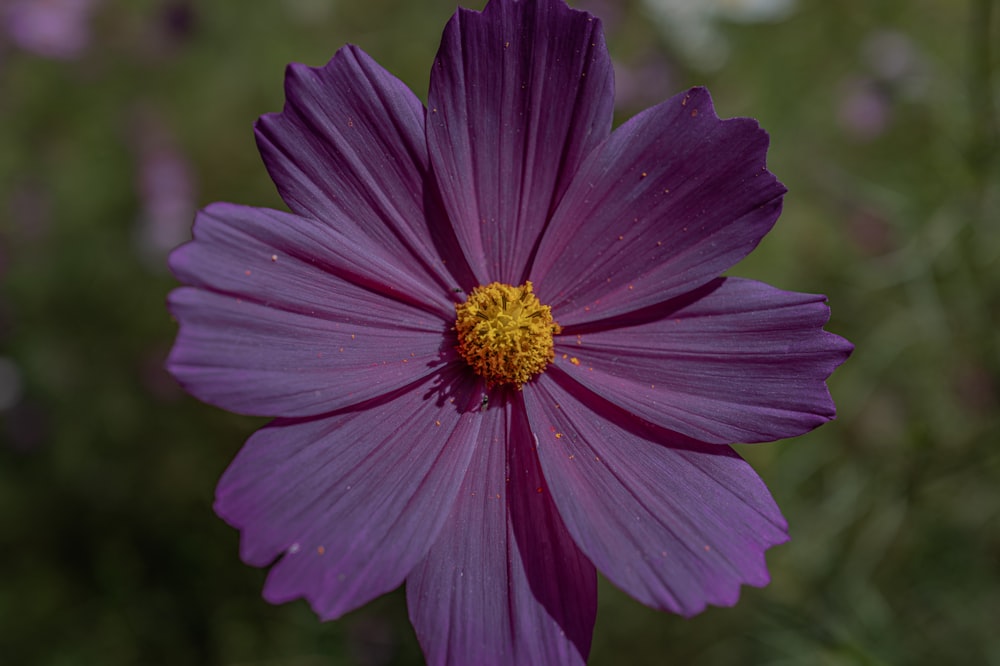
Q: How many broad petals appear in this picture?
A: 8